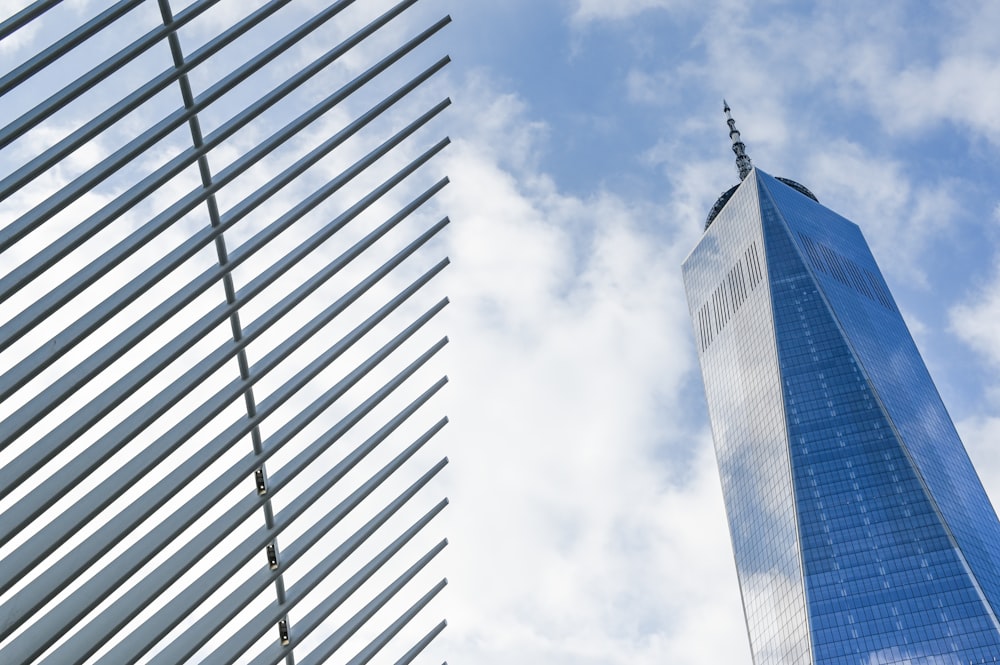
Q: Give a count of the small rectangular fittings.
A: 3